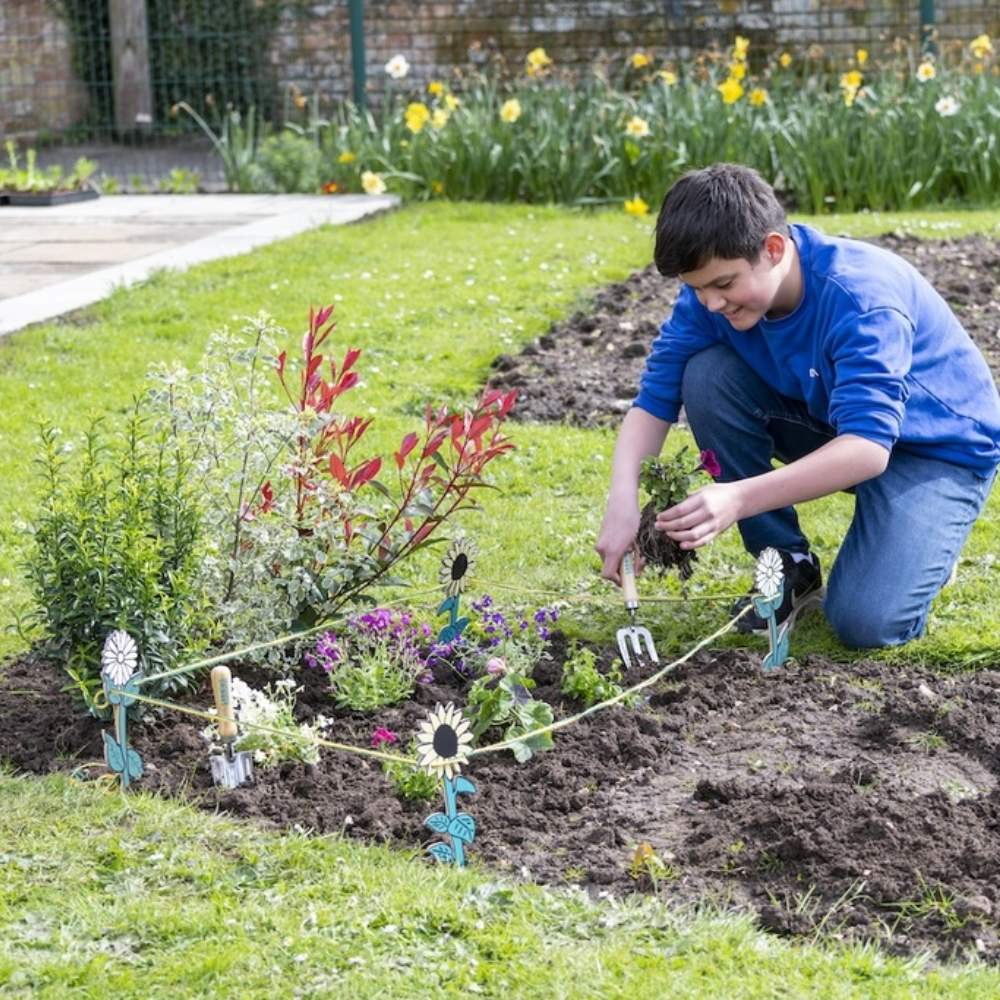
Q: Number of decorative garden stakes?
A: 4